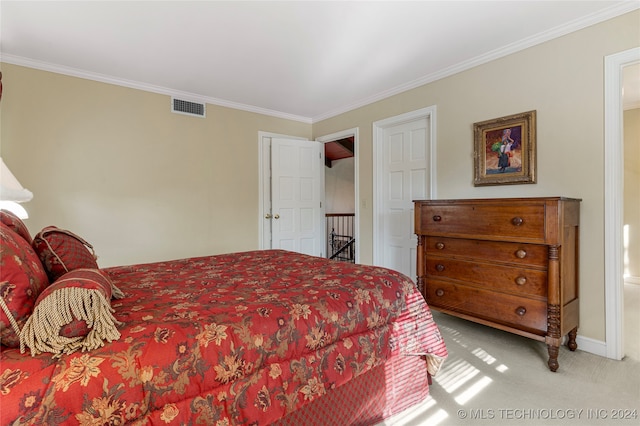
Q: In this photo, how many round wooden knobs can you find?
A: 8